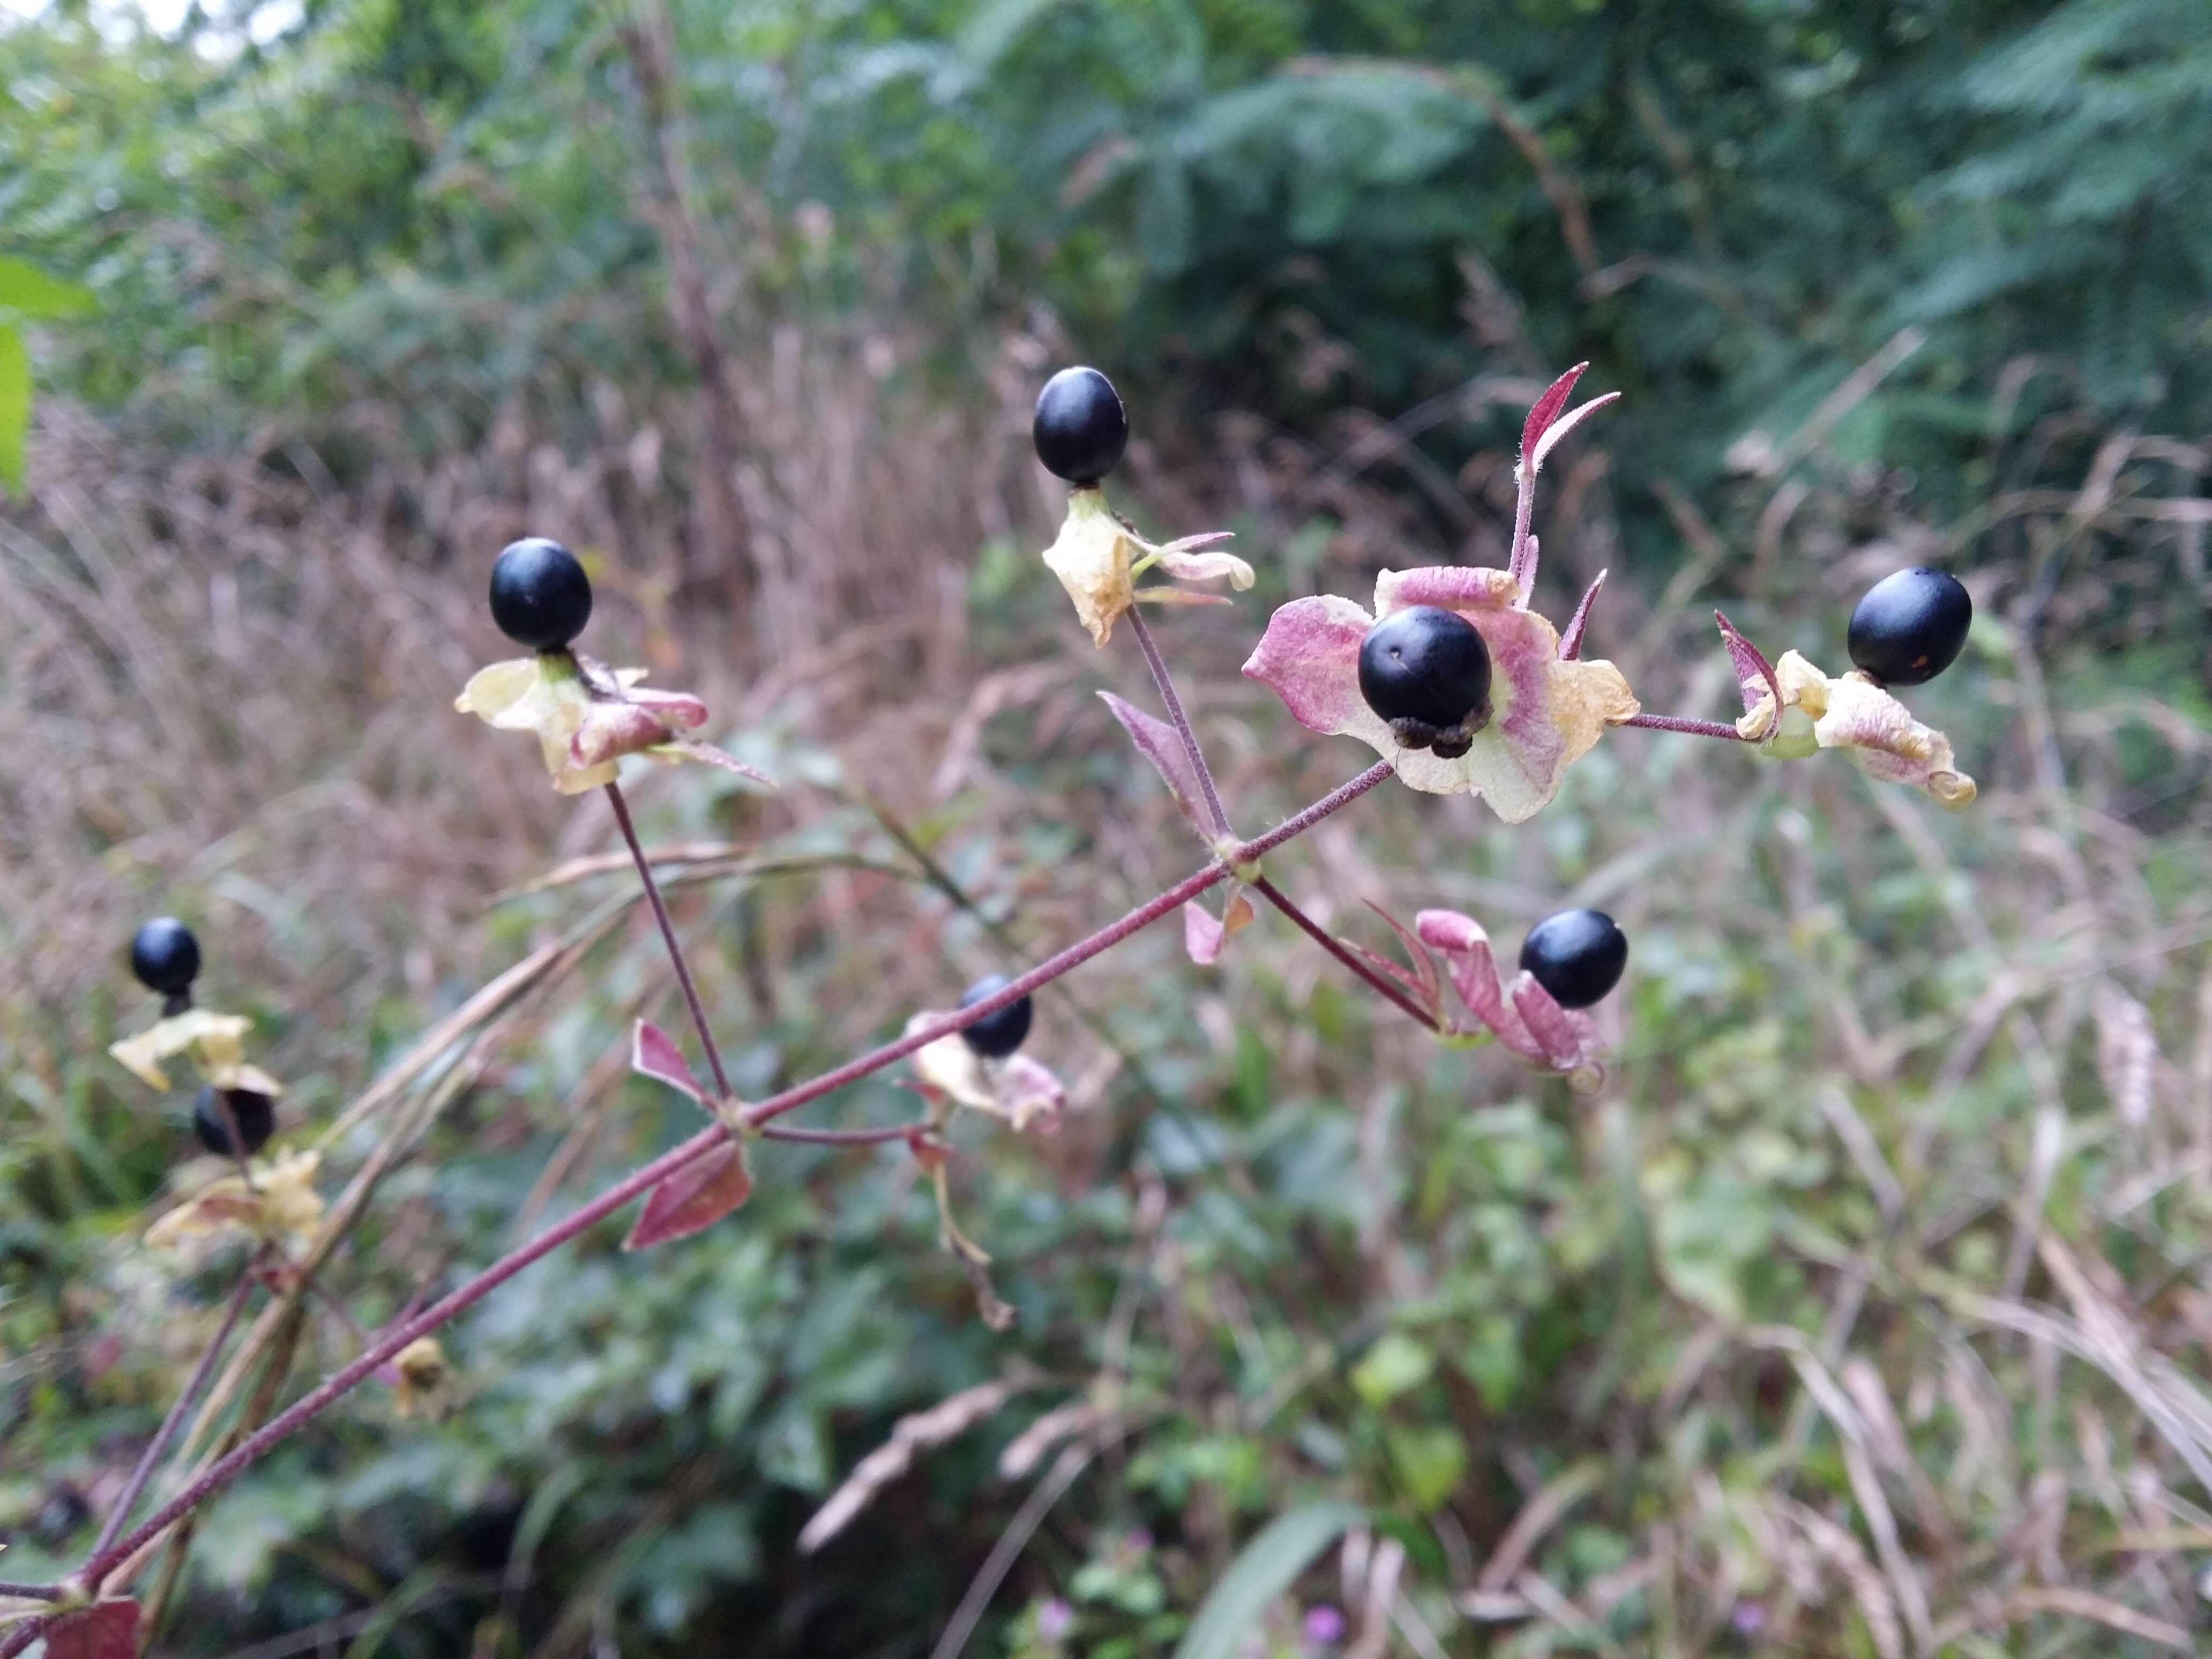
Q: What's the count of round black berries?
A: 8